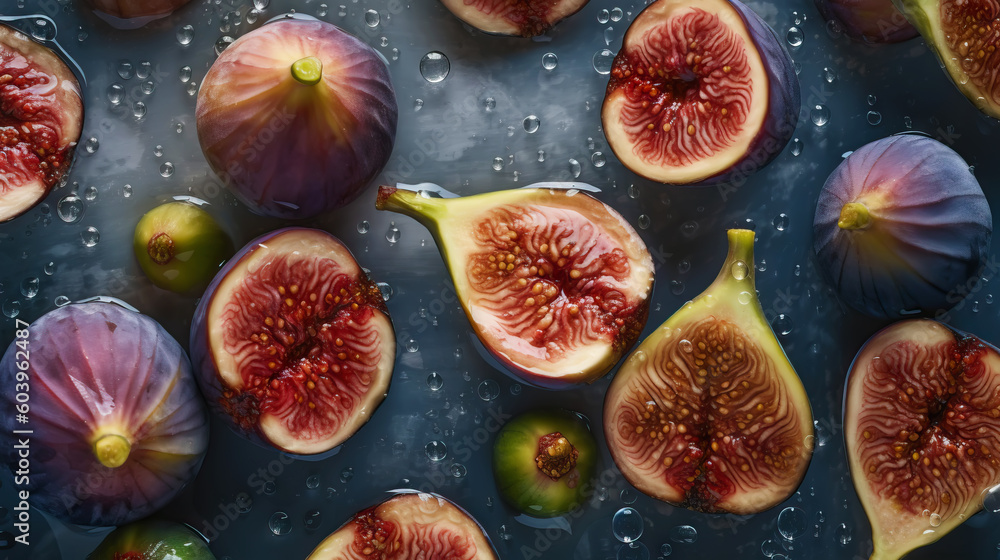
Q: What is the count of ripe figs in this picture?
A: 14